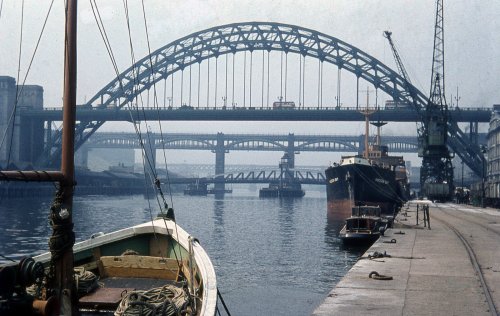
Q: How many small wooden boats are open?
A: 1